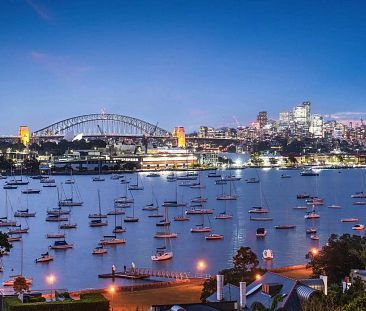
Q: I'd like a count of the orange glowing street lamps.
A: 5